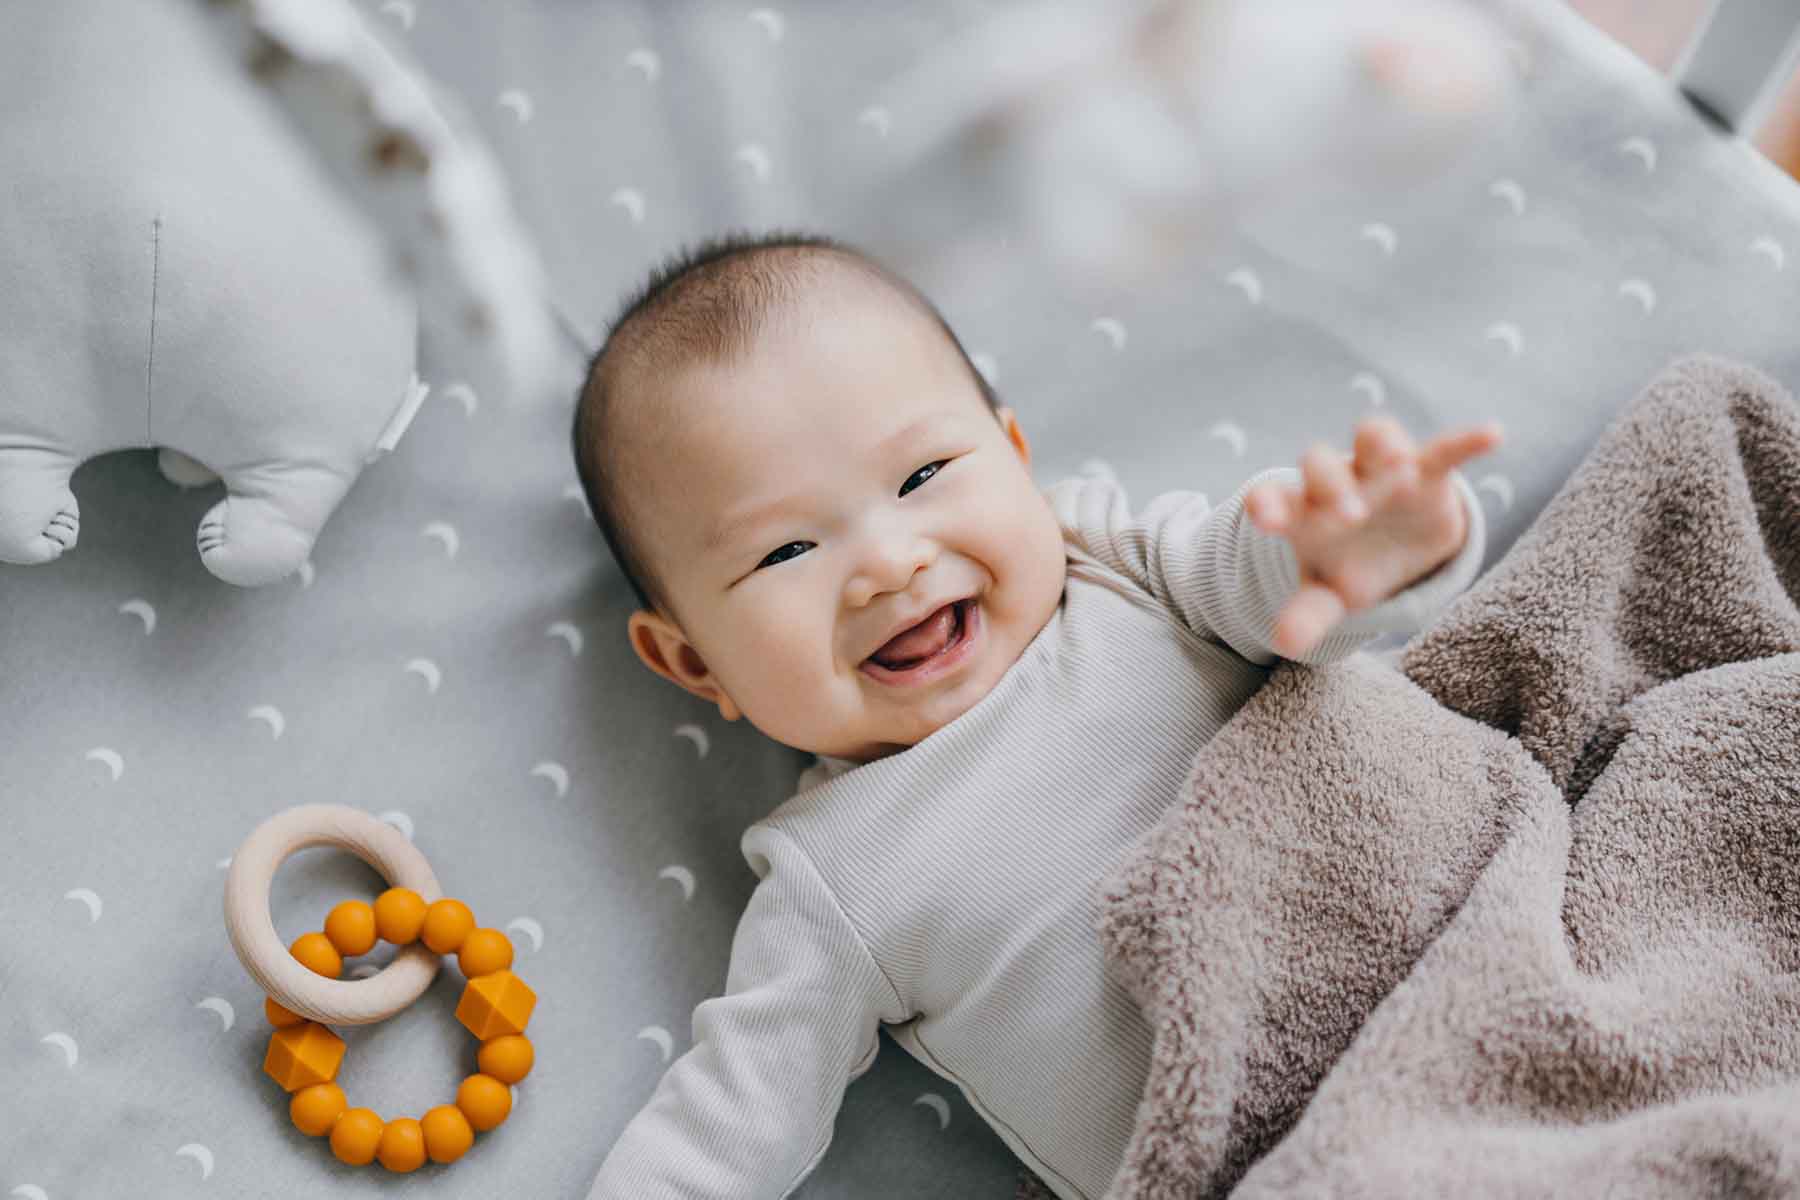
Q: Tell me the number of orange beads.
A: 14